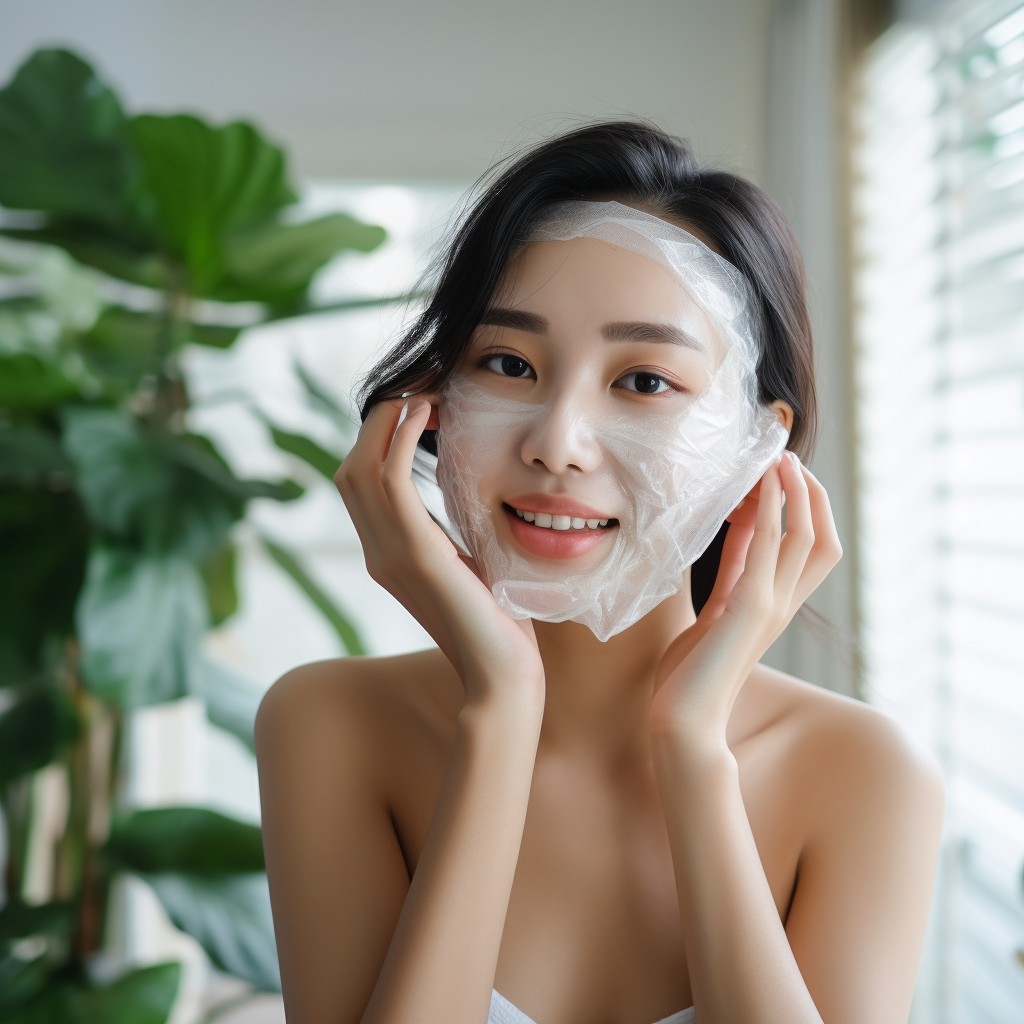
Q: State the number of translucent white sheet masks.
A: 1